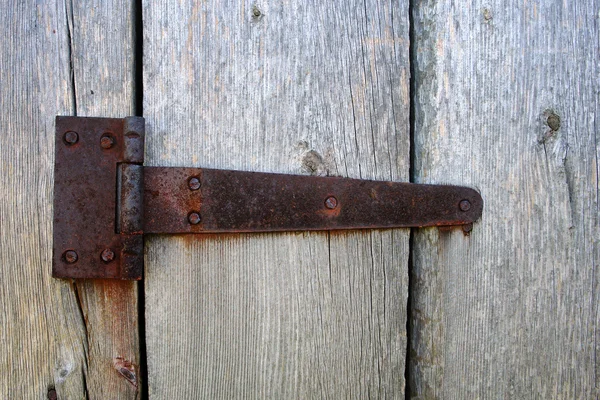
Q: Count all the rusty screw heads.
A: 8